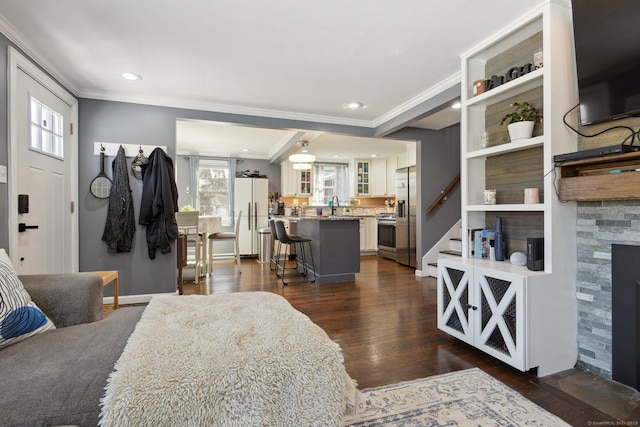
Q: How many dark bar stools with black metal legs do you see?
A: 2